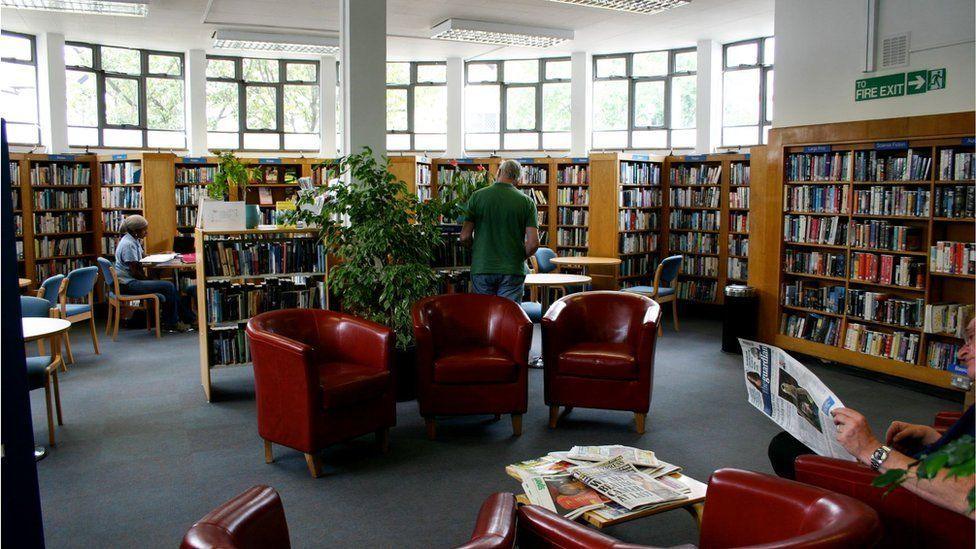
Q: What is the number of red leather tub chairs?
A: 6